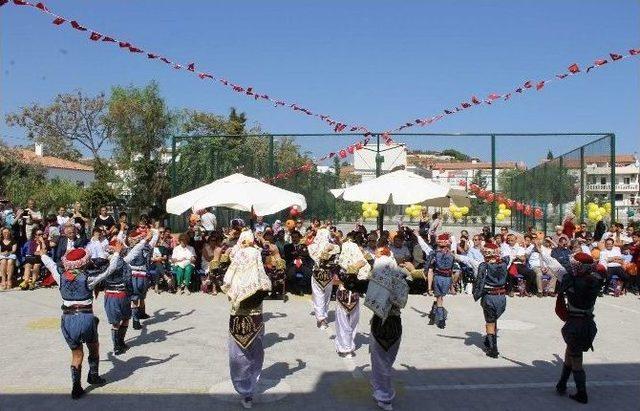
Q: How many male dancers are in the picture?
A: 6